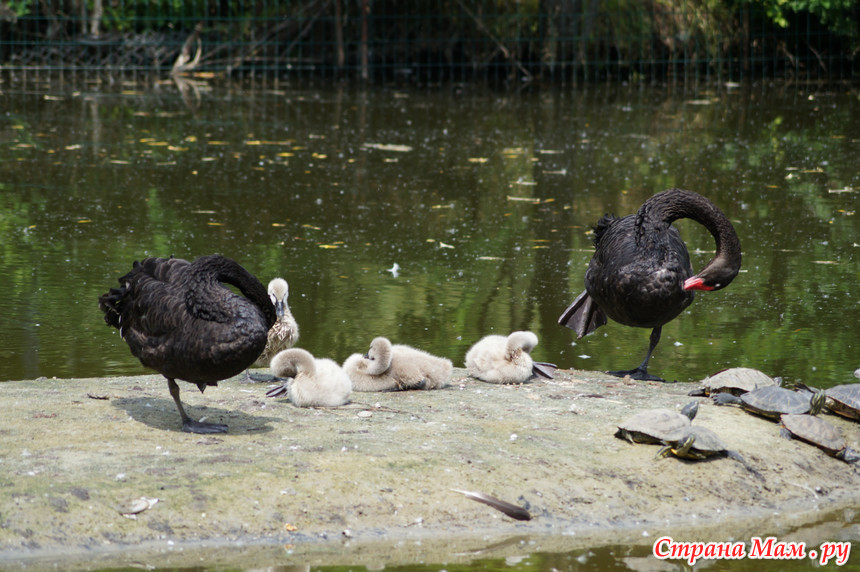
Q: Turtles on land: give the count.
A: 6